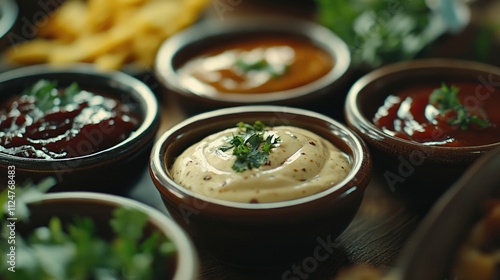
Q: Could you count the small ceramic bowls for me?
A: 5